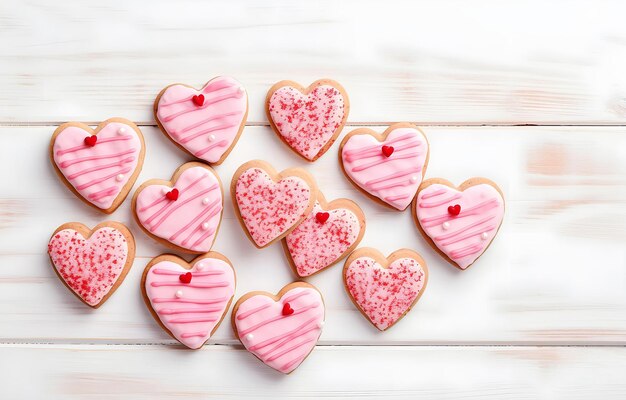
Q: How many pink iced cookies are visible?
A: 12